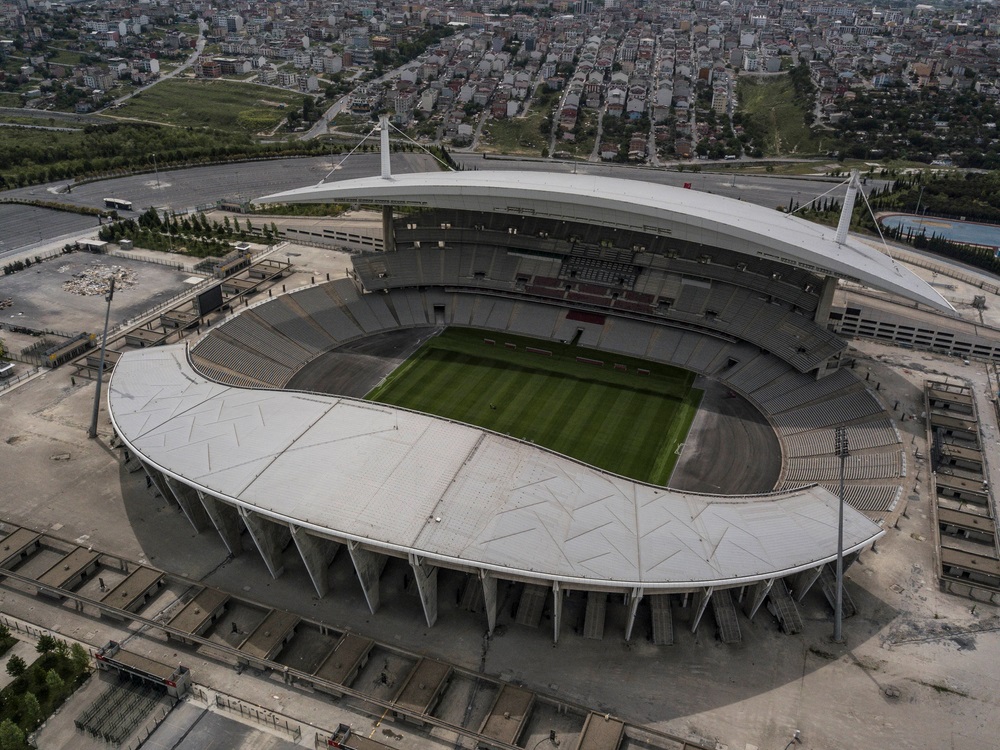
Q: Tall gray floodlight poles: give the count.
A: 2